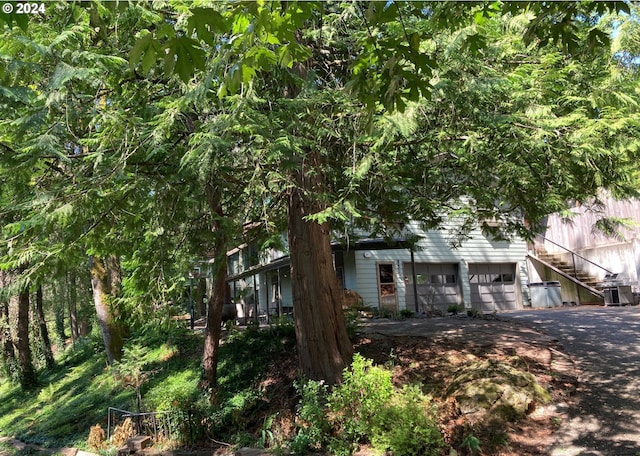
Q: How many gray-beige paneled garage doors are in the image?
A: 2